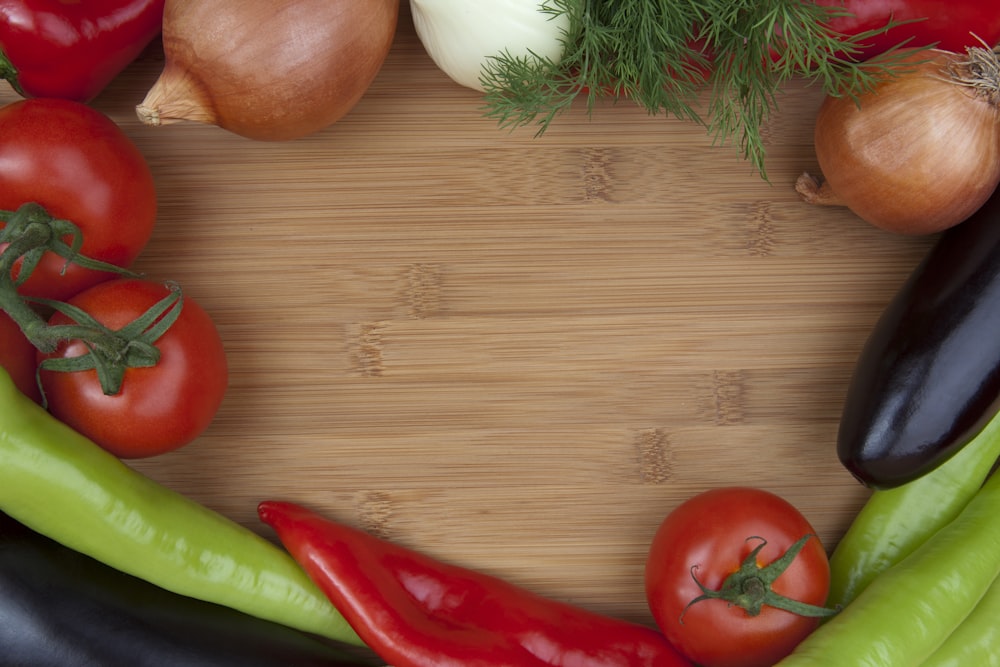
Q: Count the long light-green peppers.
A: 4